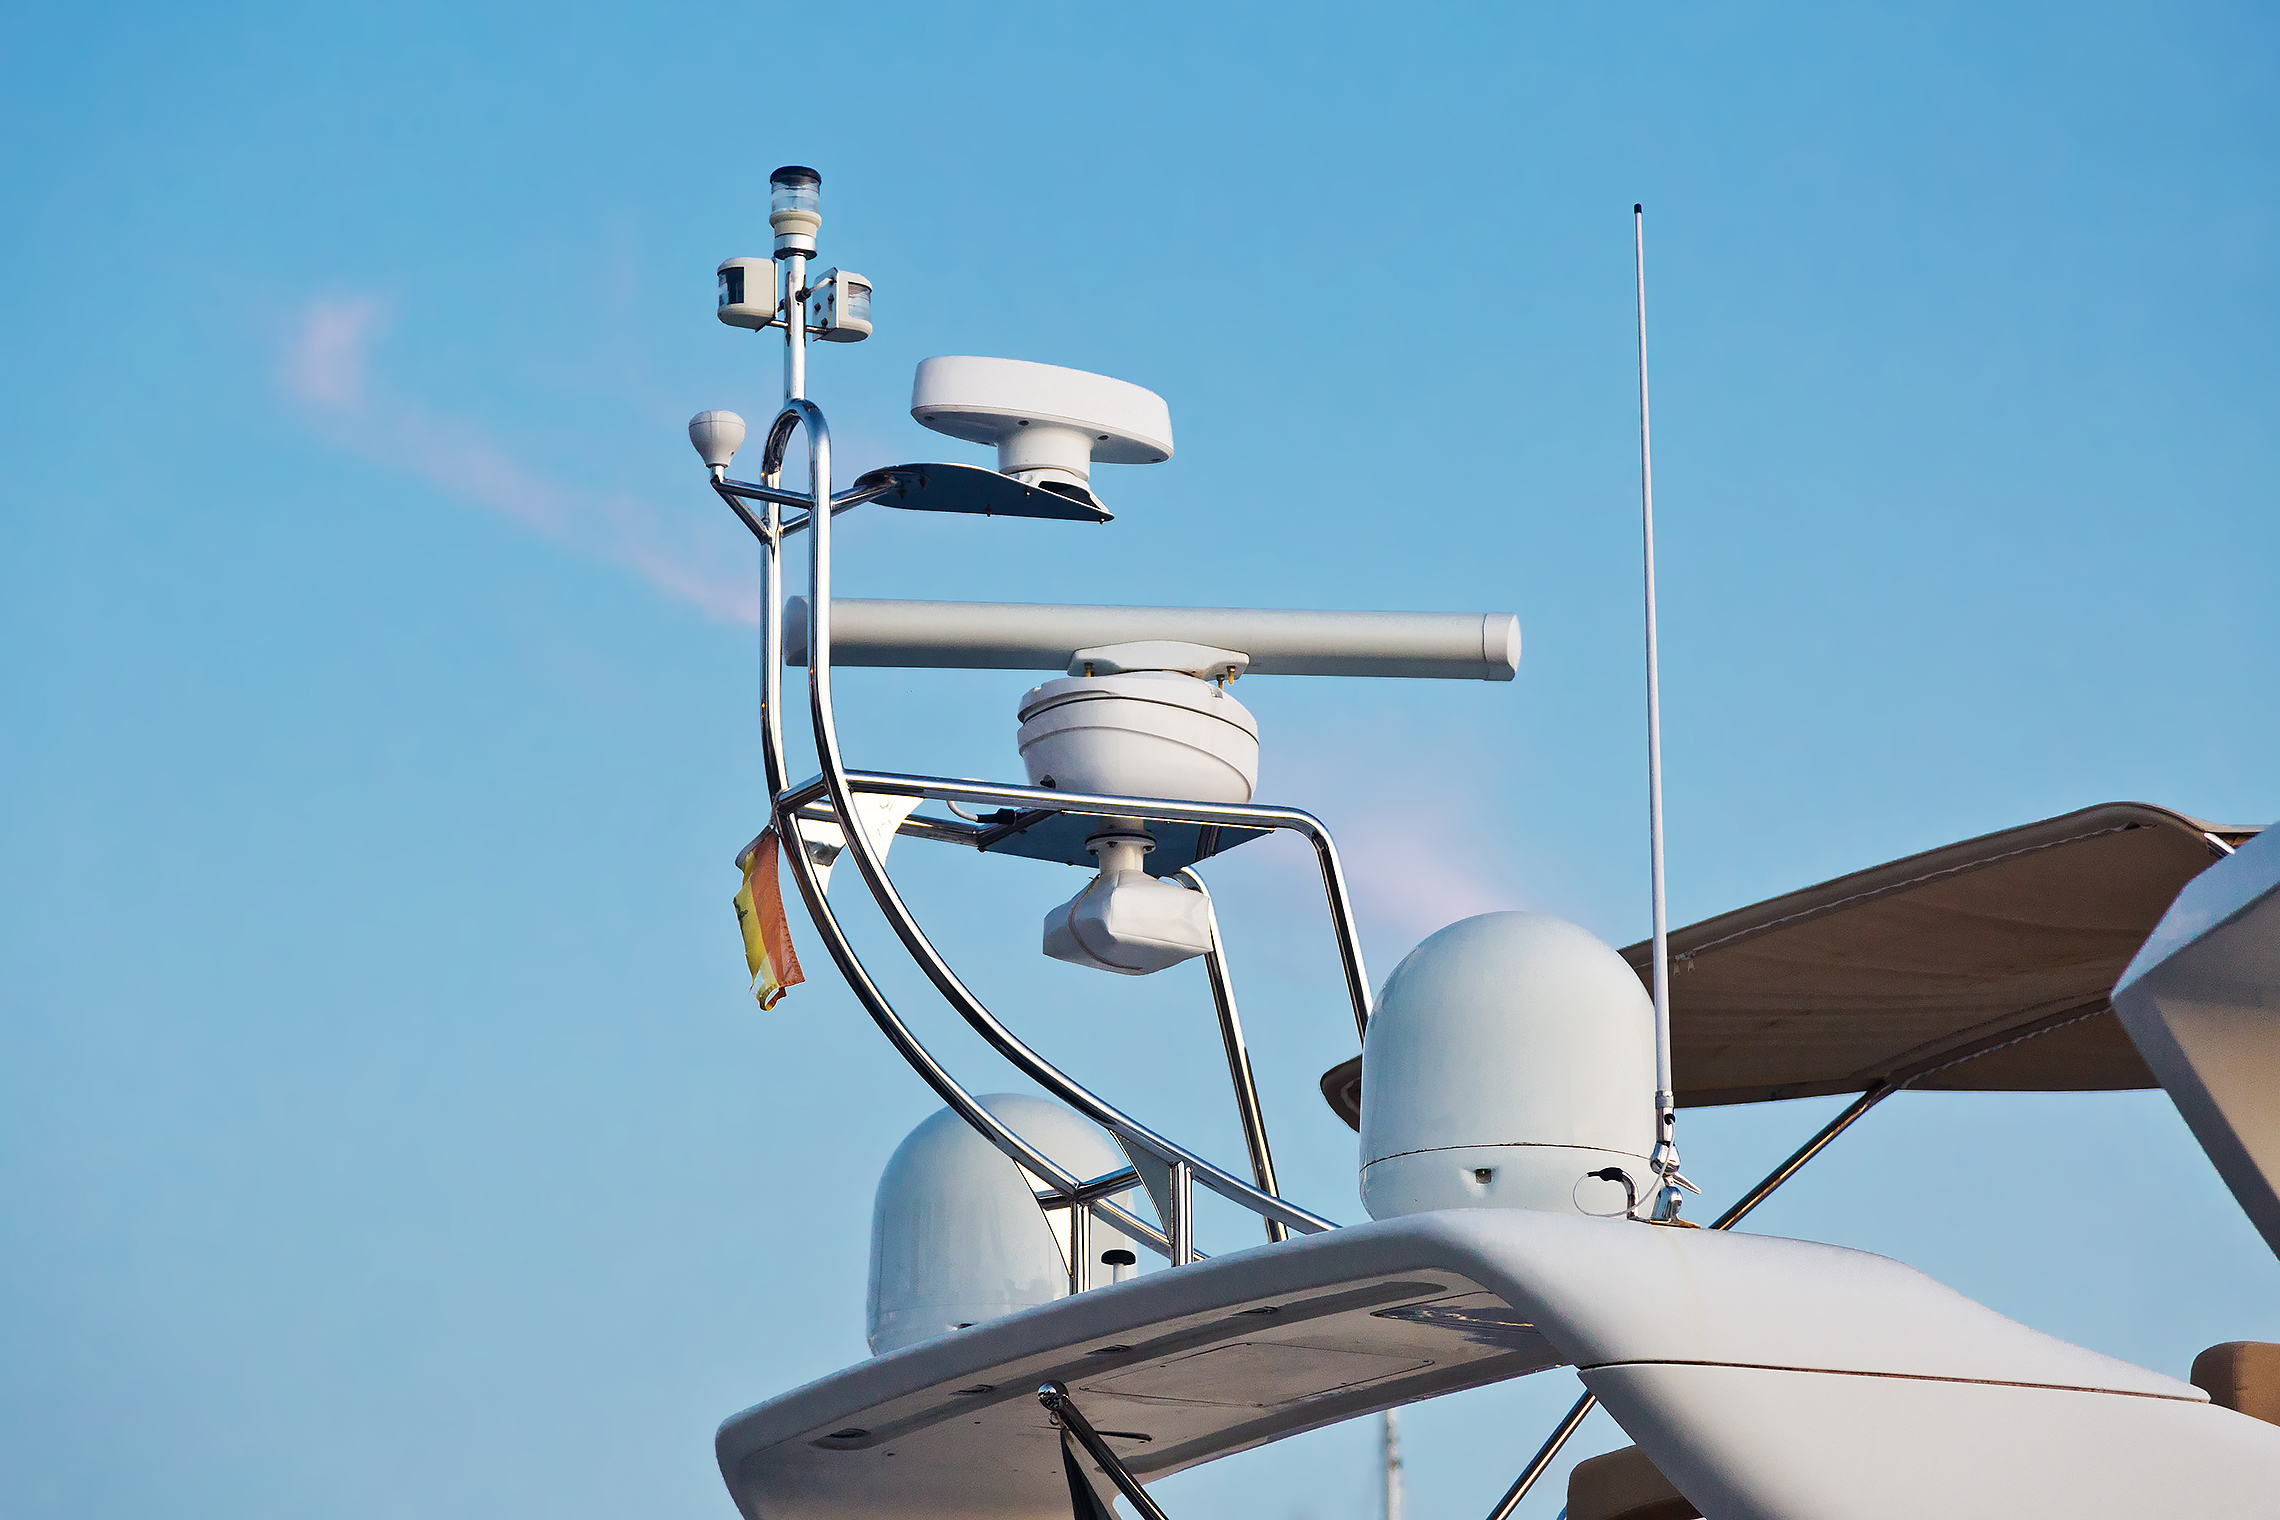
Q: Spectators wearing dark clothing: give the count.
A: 0